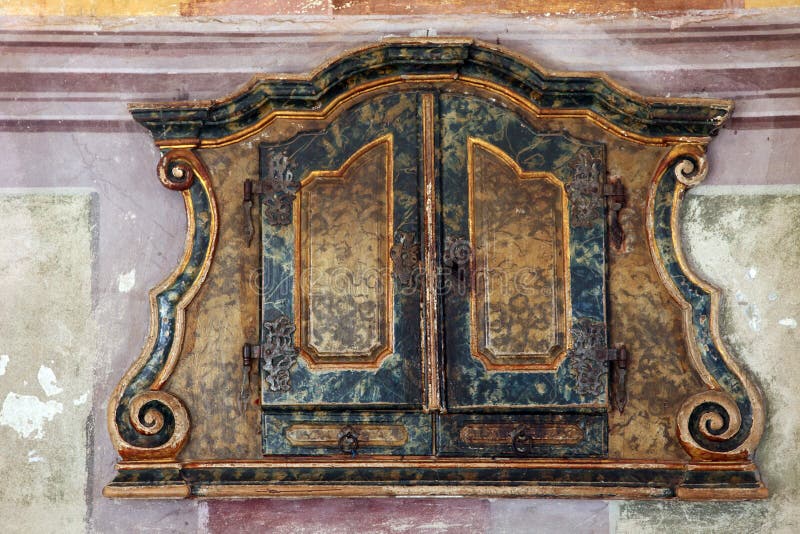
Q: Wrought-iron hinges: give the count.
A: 4